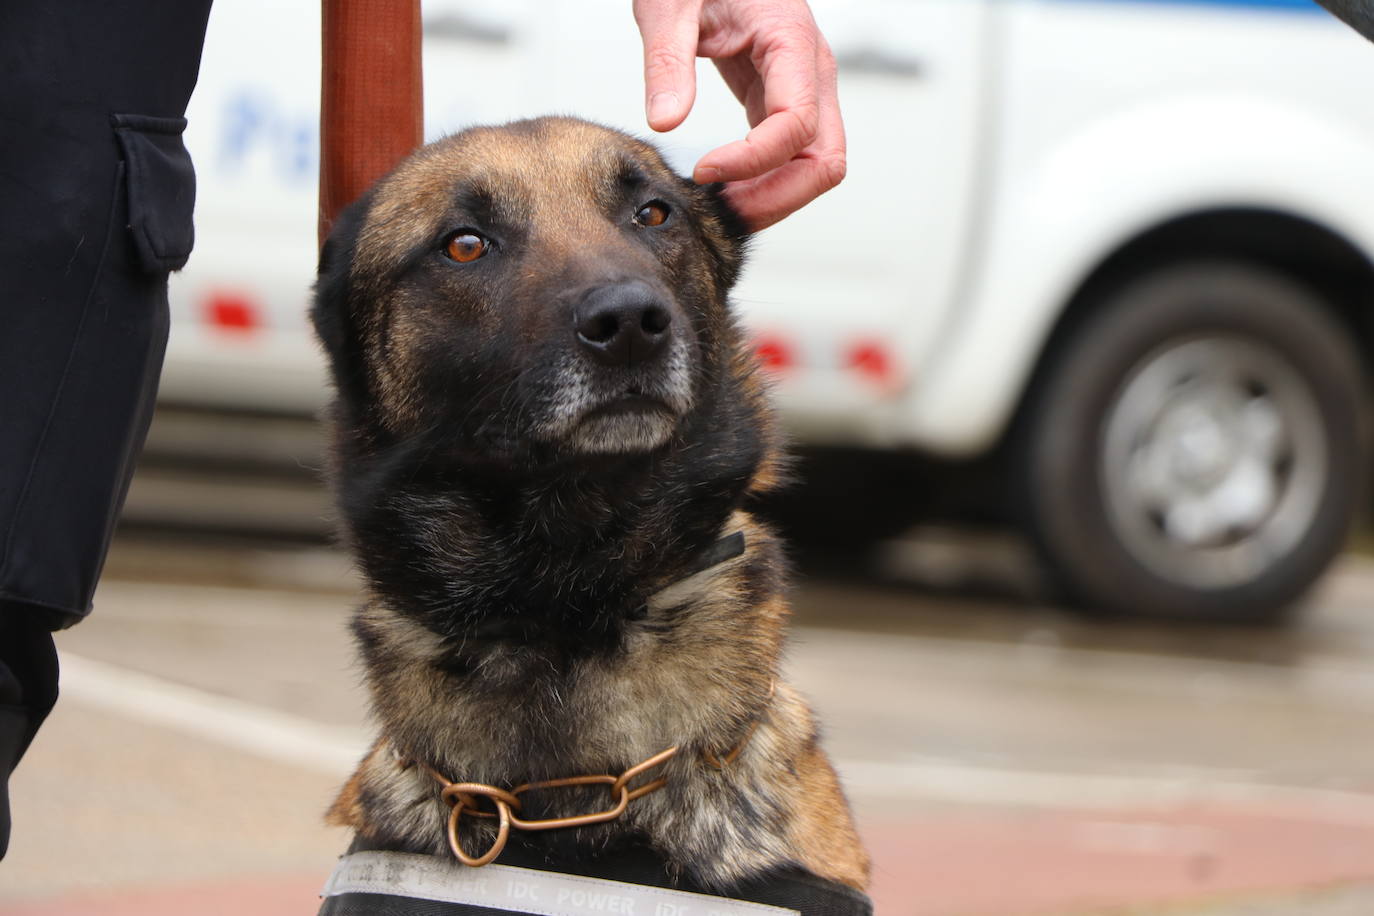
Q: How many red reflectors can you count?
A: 3